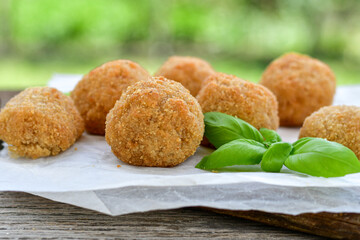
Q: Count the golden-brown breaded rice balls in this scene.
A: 7